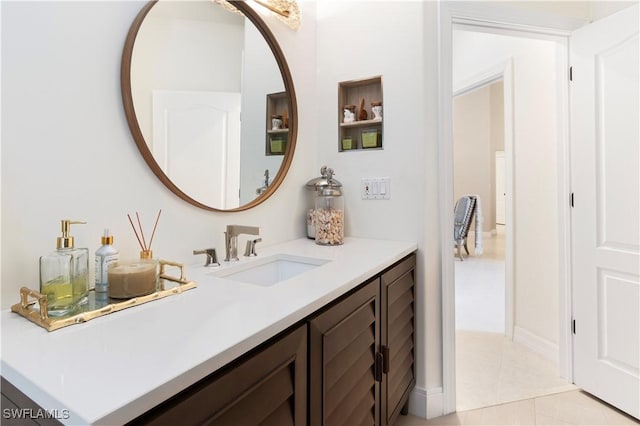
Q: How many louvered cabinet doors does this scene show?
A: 3